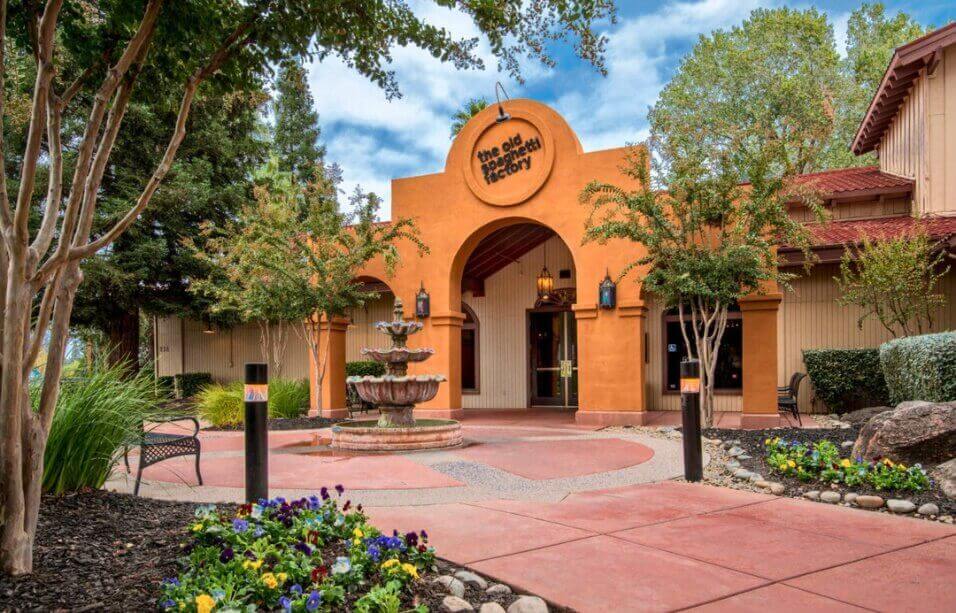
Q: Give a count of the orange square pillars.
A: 4